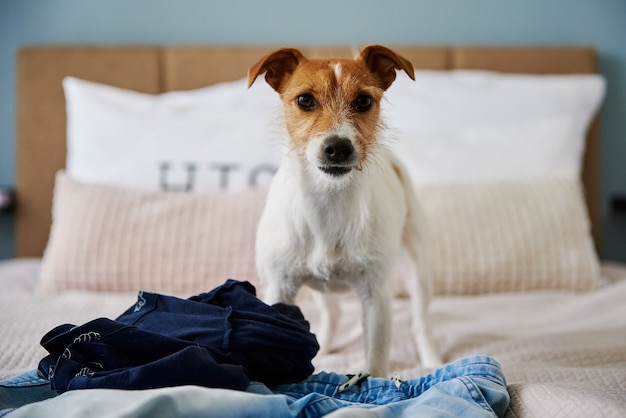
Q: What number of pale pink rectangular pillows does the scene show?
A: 1